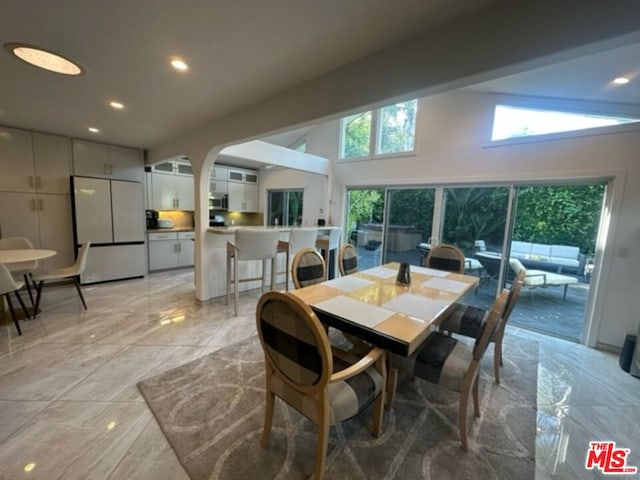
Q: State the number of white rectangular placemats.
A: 6